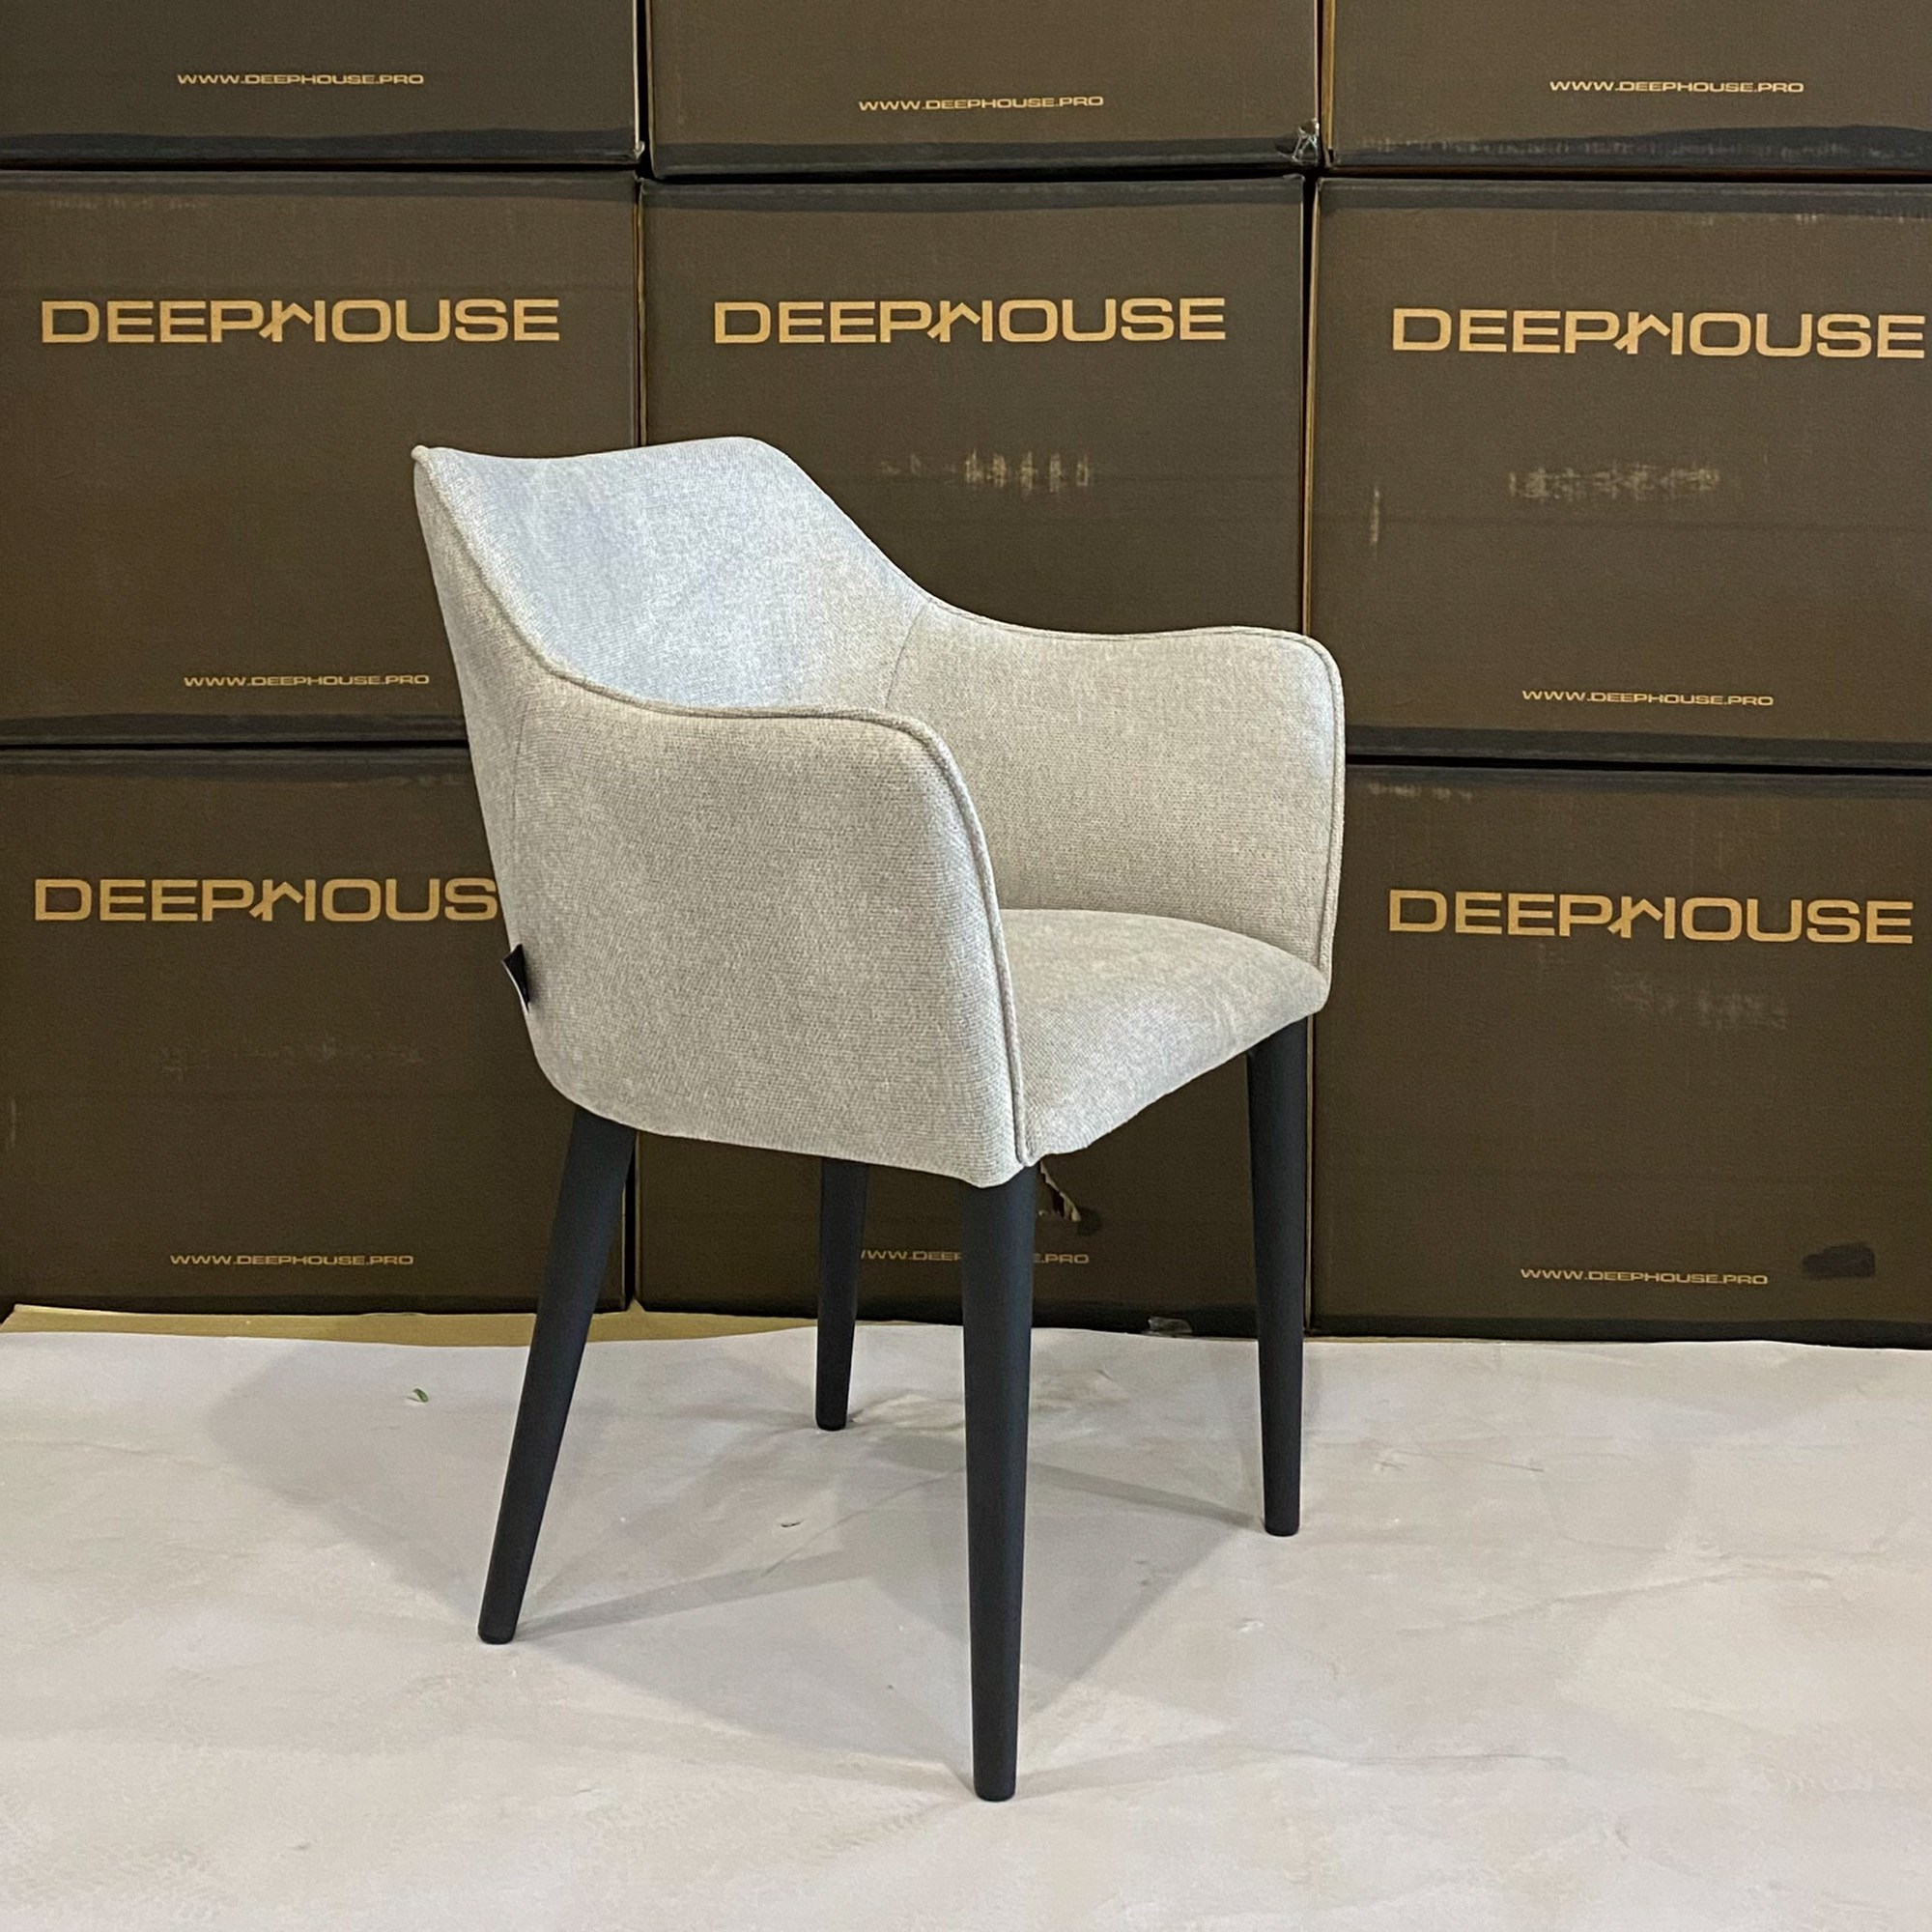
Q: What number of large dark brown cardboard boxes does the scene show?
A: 9